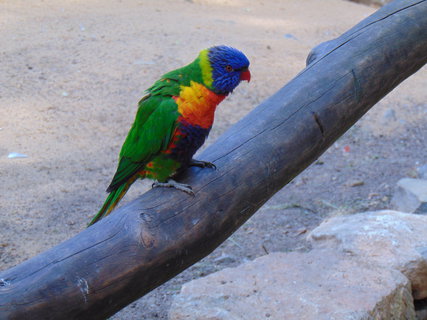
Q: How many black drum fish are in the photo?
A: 0